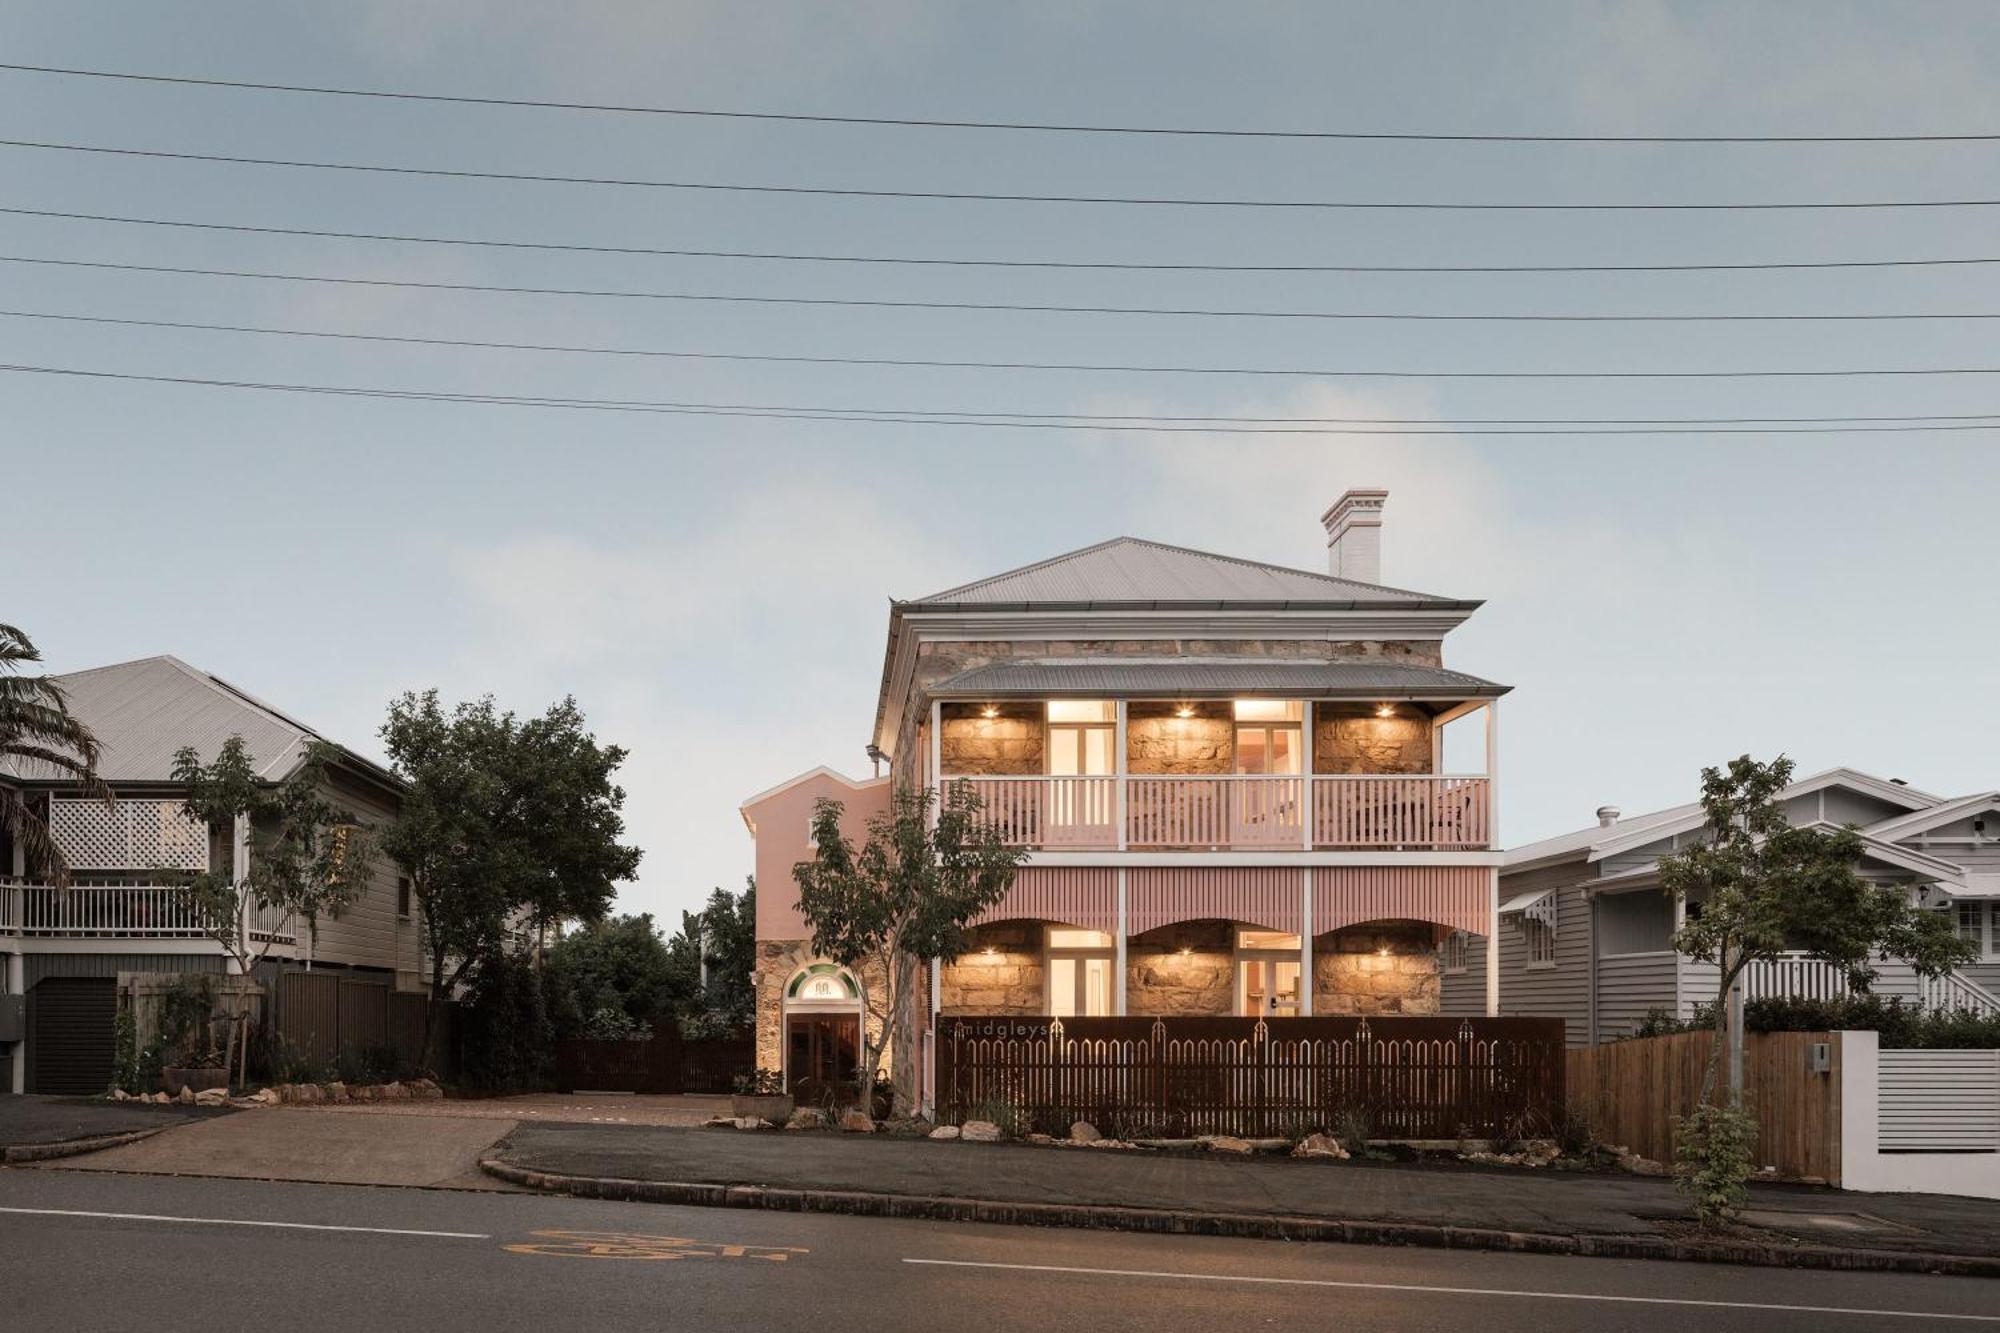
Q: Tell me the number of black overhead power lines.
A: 7